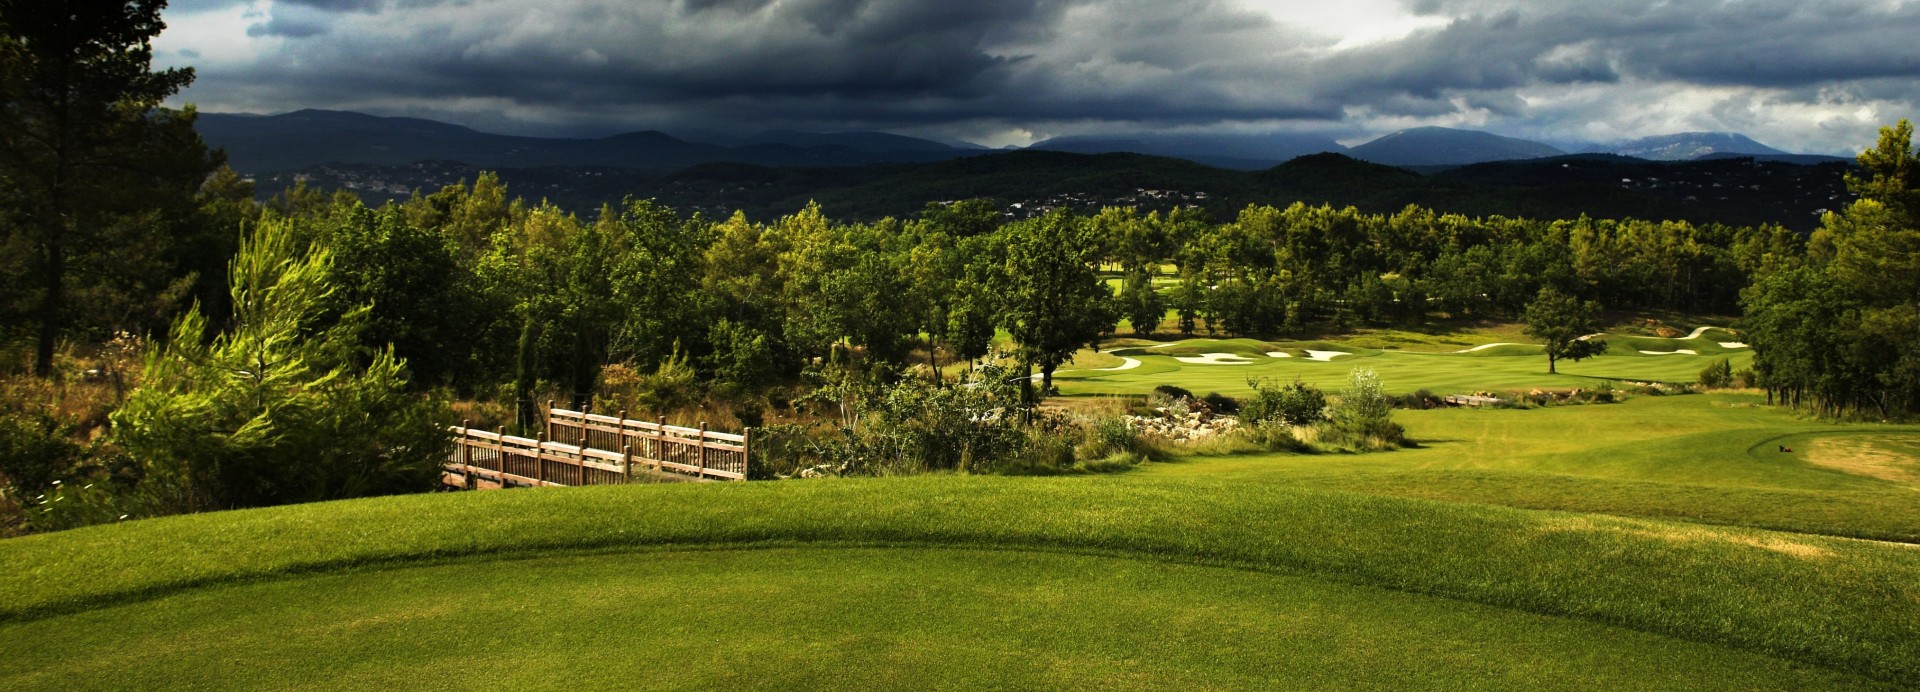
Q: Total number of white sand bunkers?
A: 5